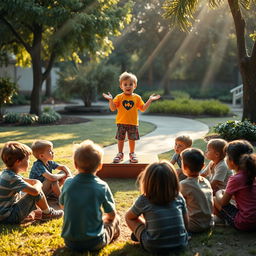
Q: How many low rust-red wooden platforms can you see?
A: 1